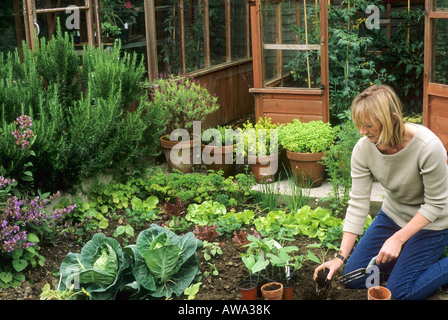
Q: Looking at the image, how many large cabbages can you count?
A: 2